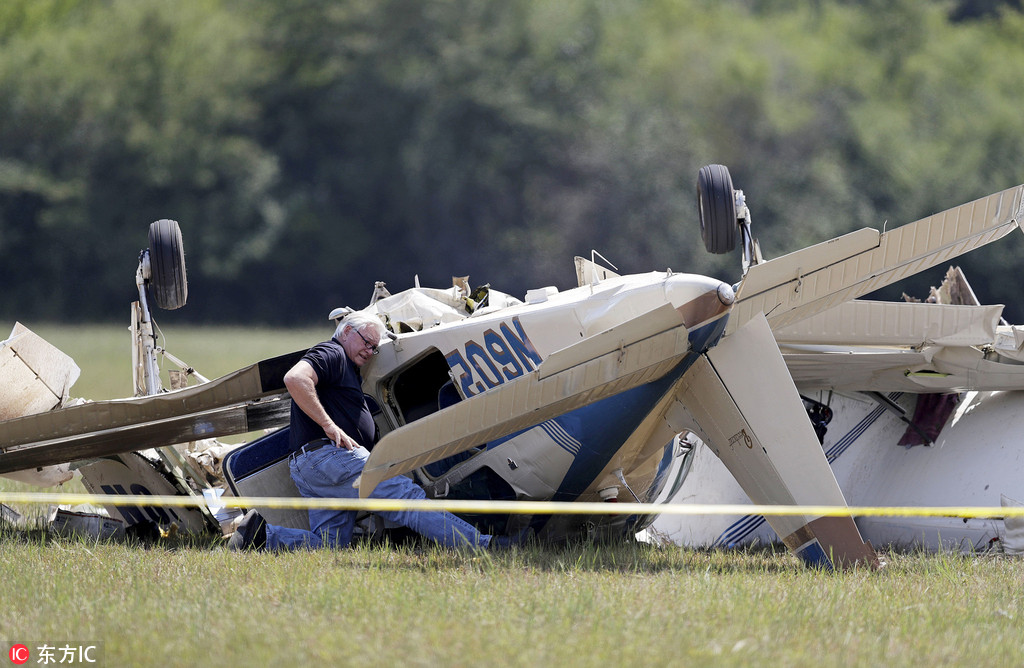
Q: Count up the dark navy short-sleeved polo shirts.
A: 1